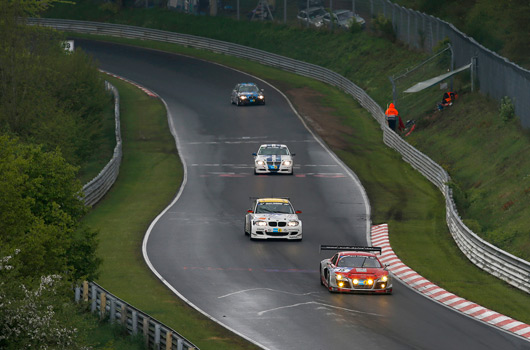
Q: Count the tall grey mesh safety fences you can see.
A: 1